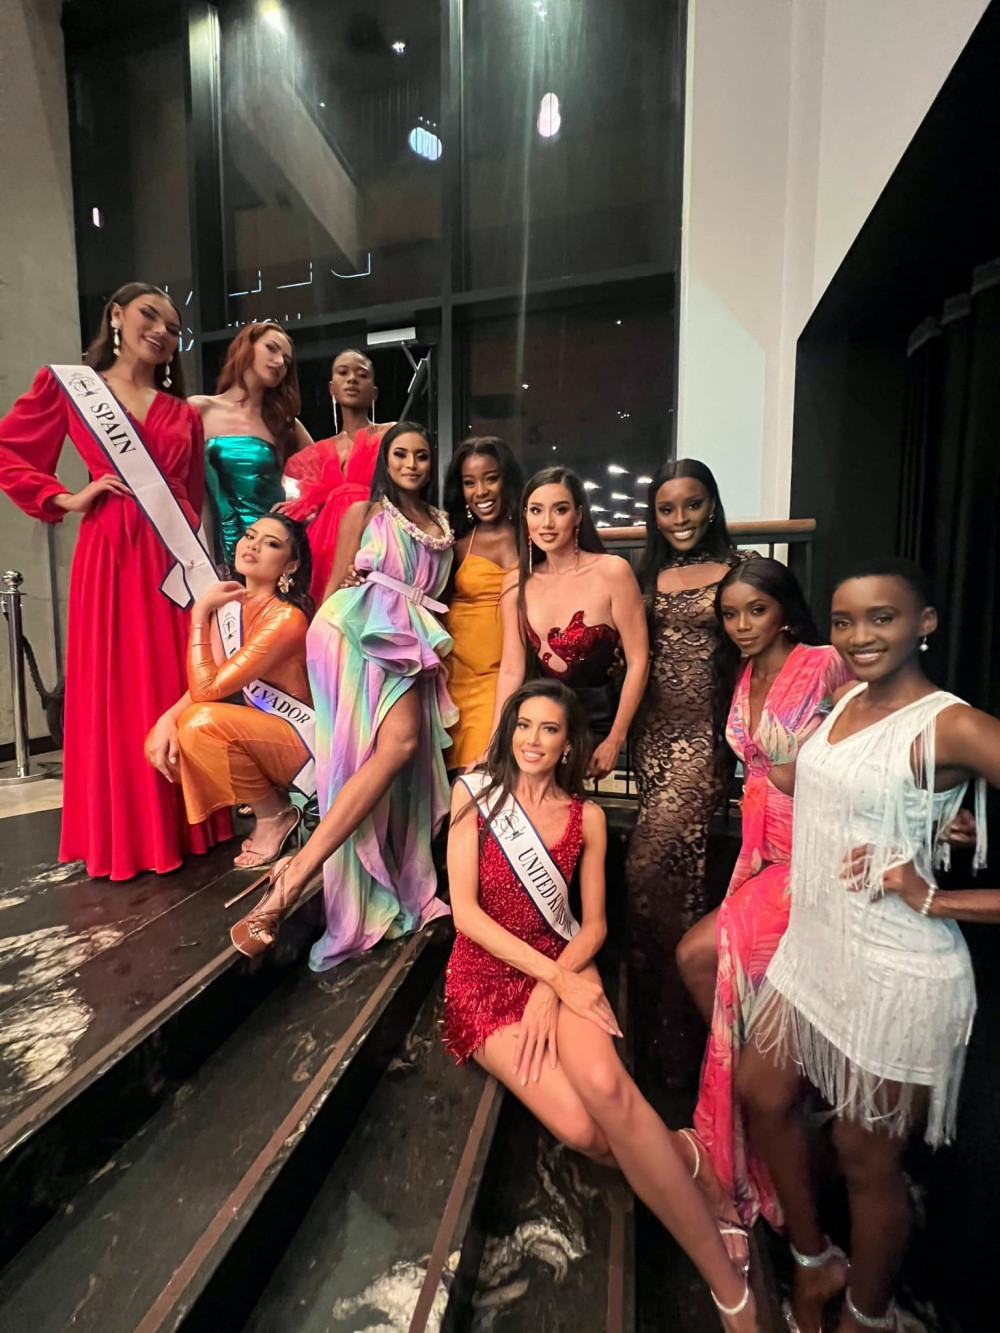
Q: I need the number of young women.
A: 11